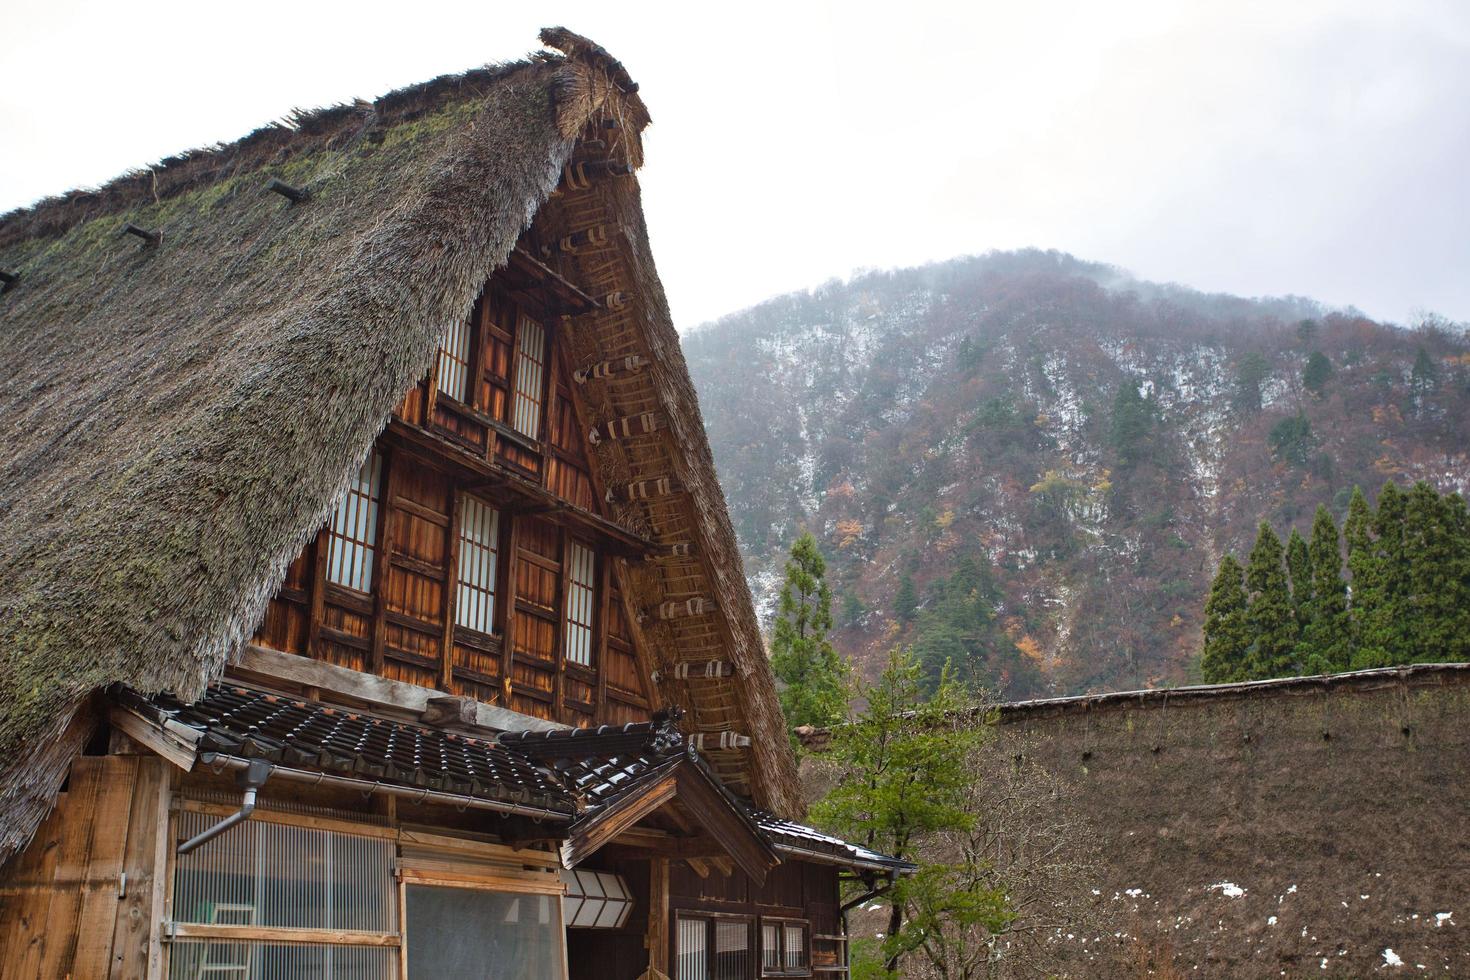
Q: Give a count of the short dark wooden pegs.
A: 3